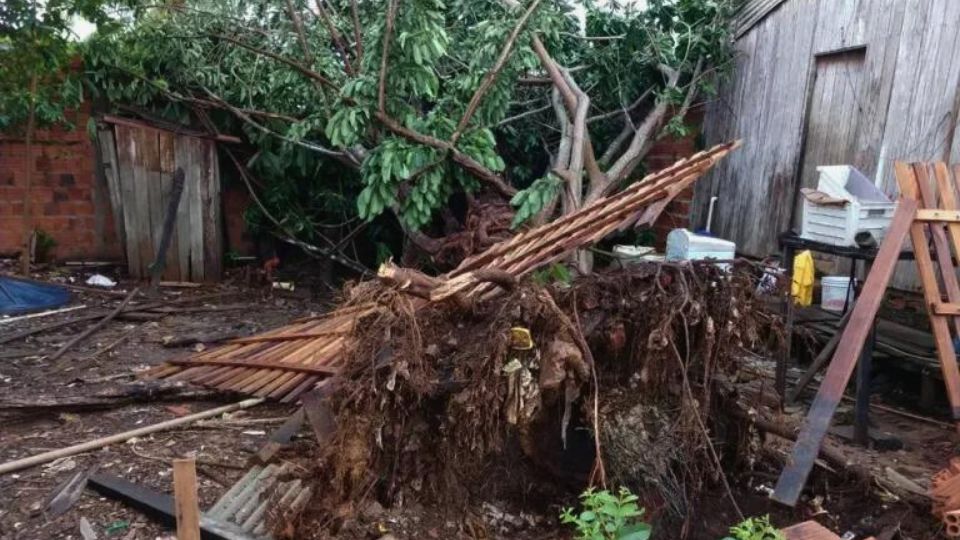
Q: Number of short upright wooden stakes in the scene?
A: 1